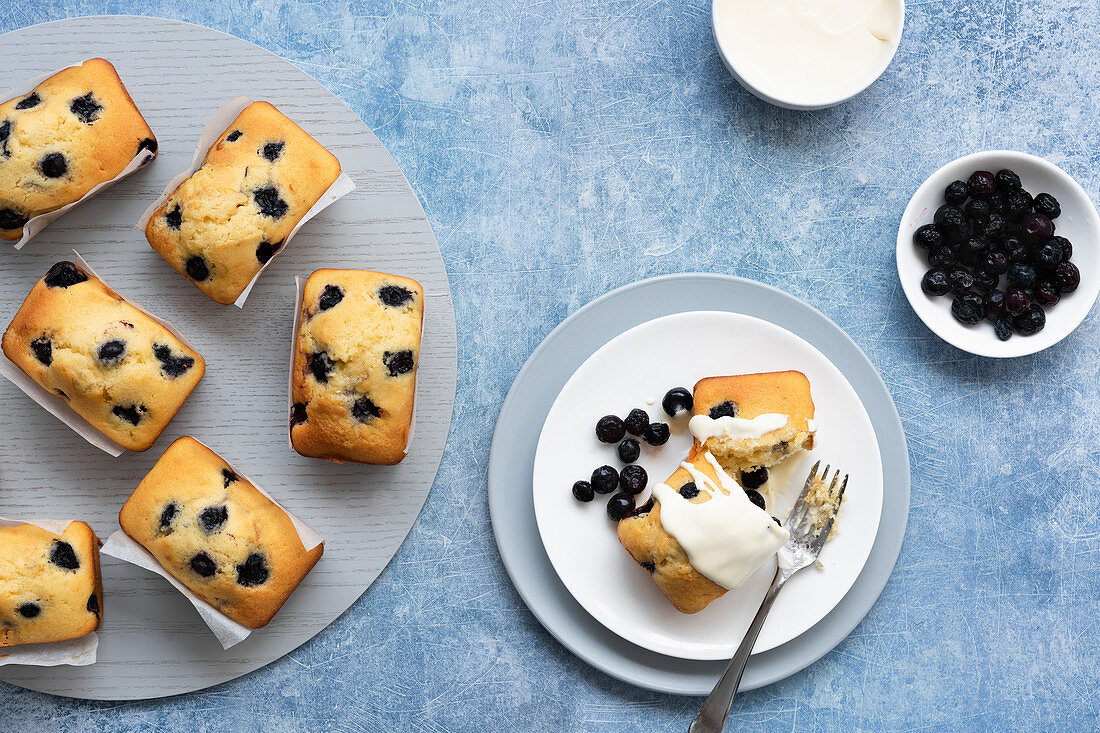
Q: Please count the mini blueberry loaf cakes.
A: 7